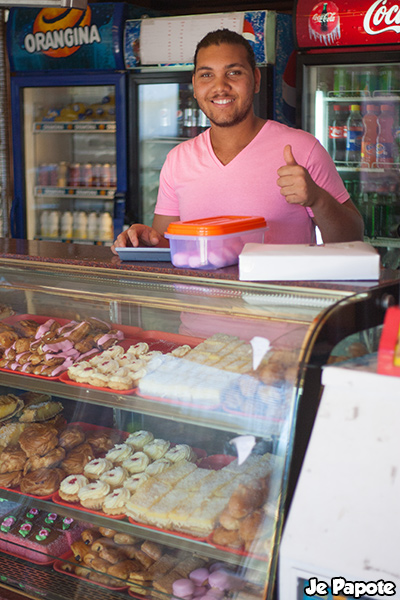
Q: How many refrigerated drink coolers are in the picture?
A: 3